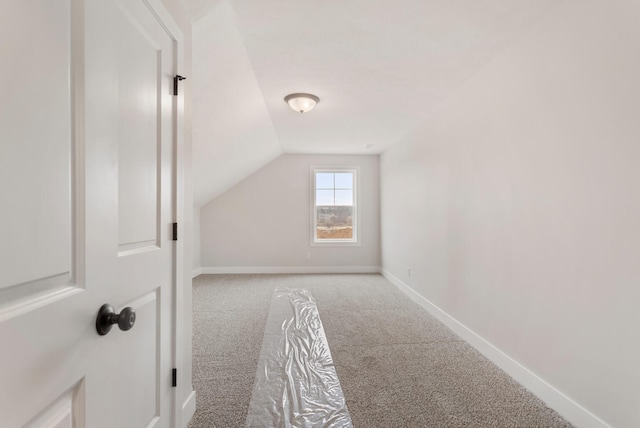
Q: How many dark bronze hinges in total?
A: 3